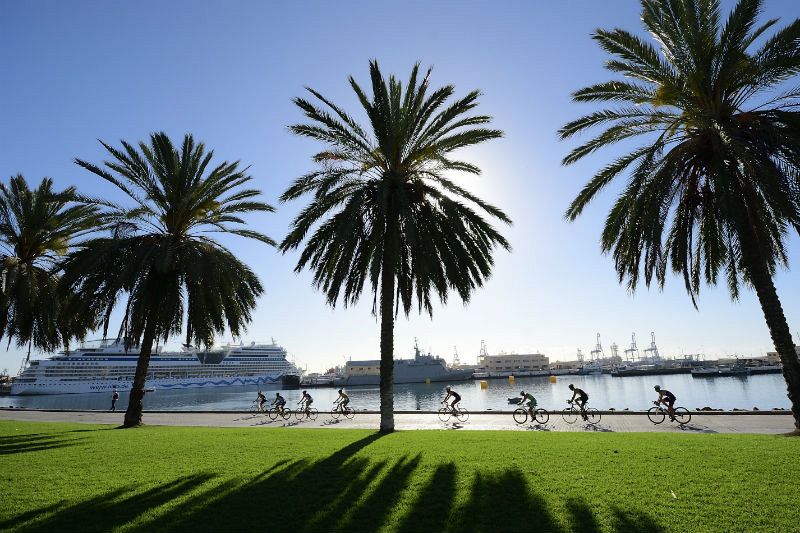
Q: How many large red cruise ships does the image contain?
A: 0